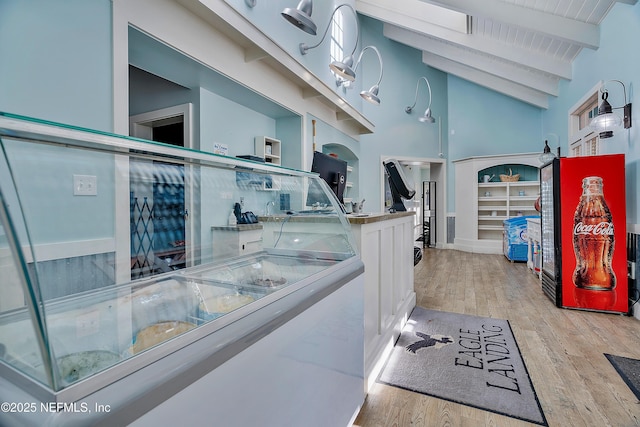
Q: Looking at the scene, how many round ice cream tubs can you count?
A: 4